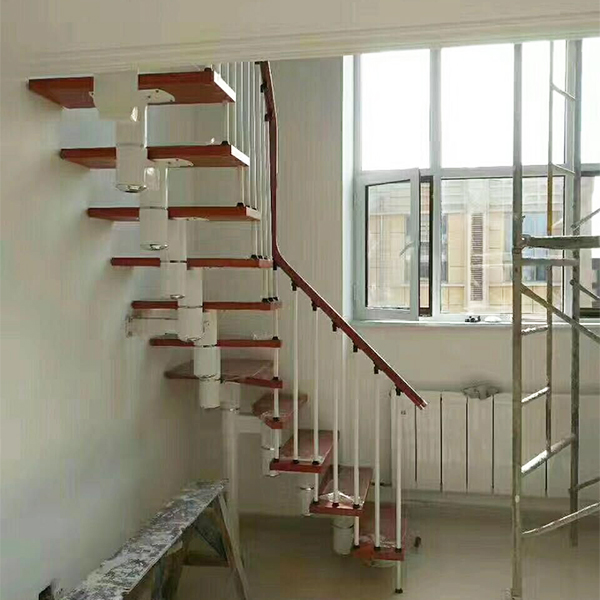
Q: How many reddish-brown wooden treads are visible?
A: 11